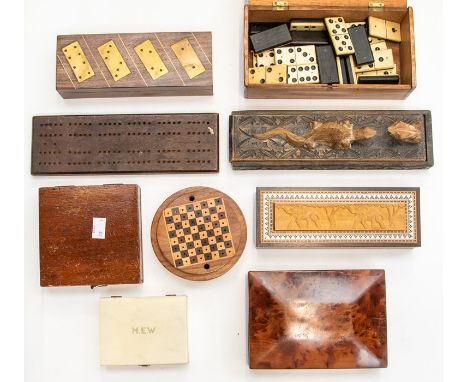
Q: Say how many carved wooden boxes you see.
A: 2